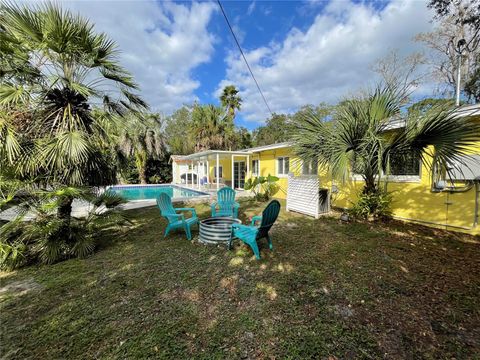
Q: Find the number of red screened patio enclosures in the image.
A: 0